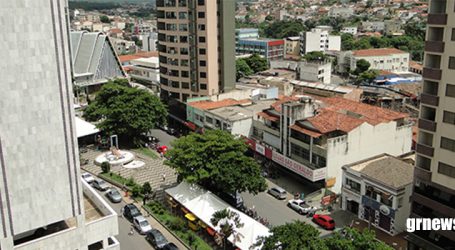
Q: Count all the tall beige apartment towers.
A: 2